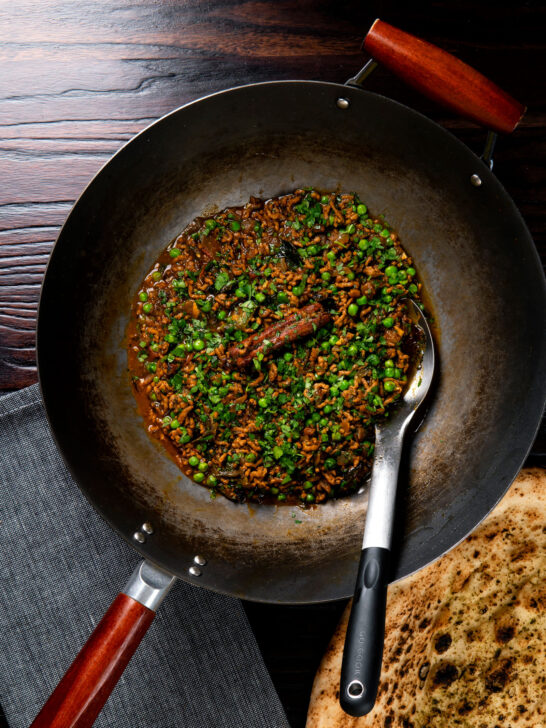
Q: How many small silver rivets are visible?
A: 6